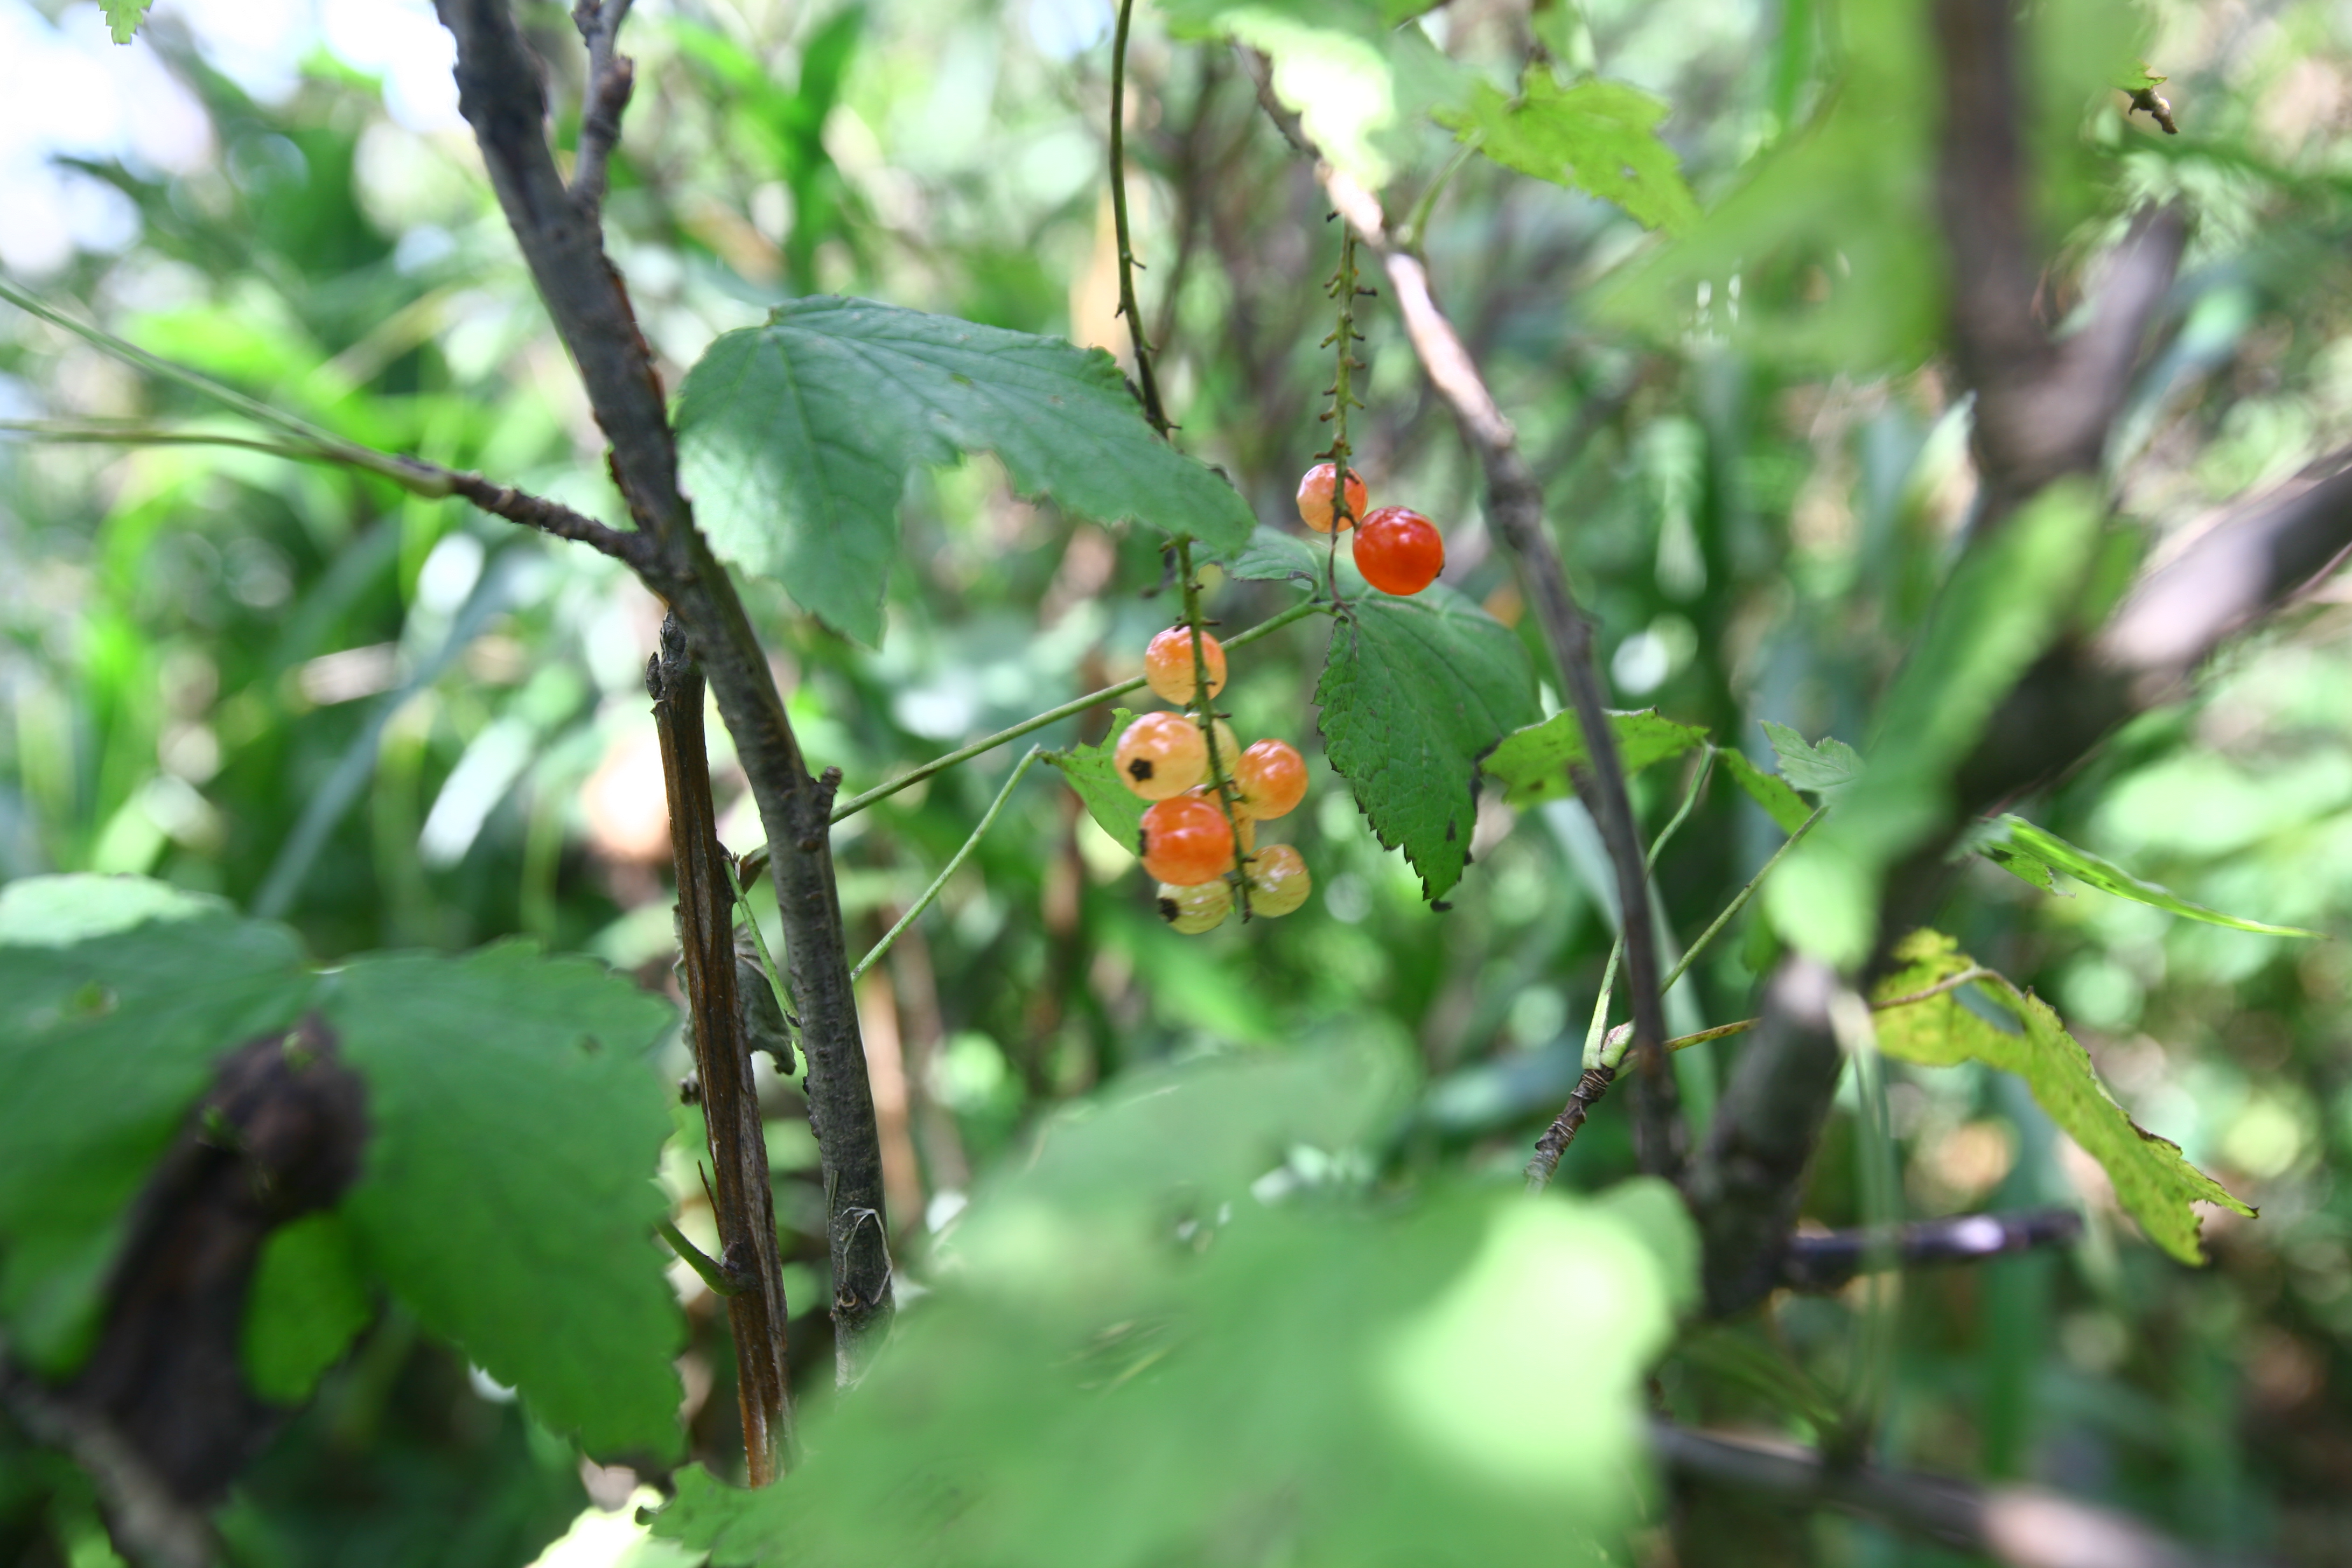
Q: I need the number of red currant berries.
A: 10